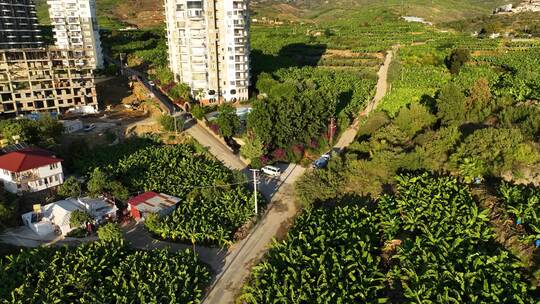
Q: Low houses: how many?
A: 3